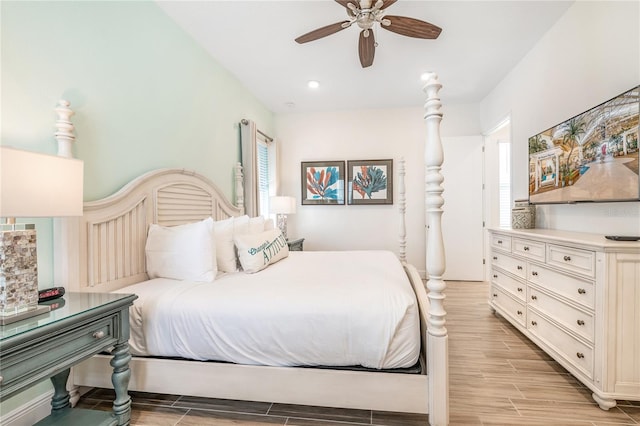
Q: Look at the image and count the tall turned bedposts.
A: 4